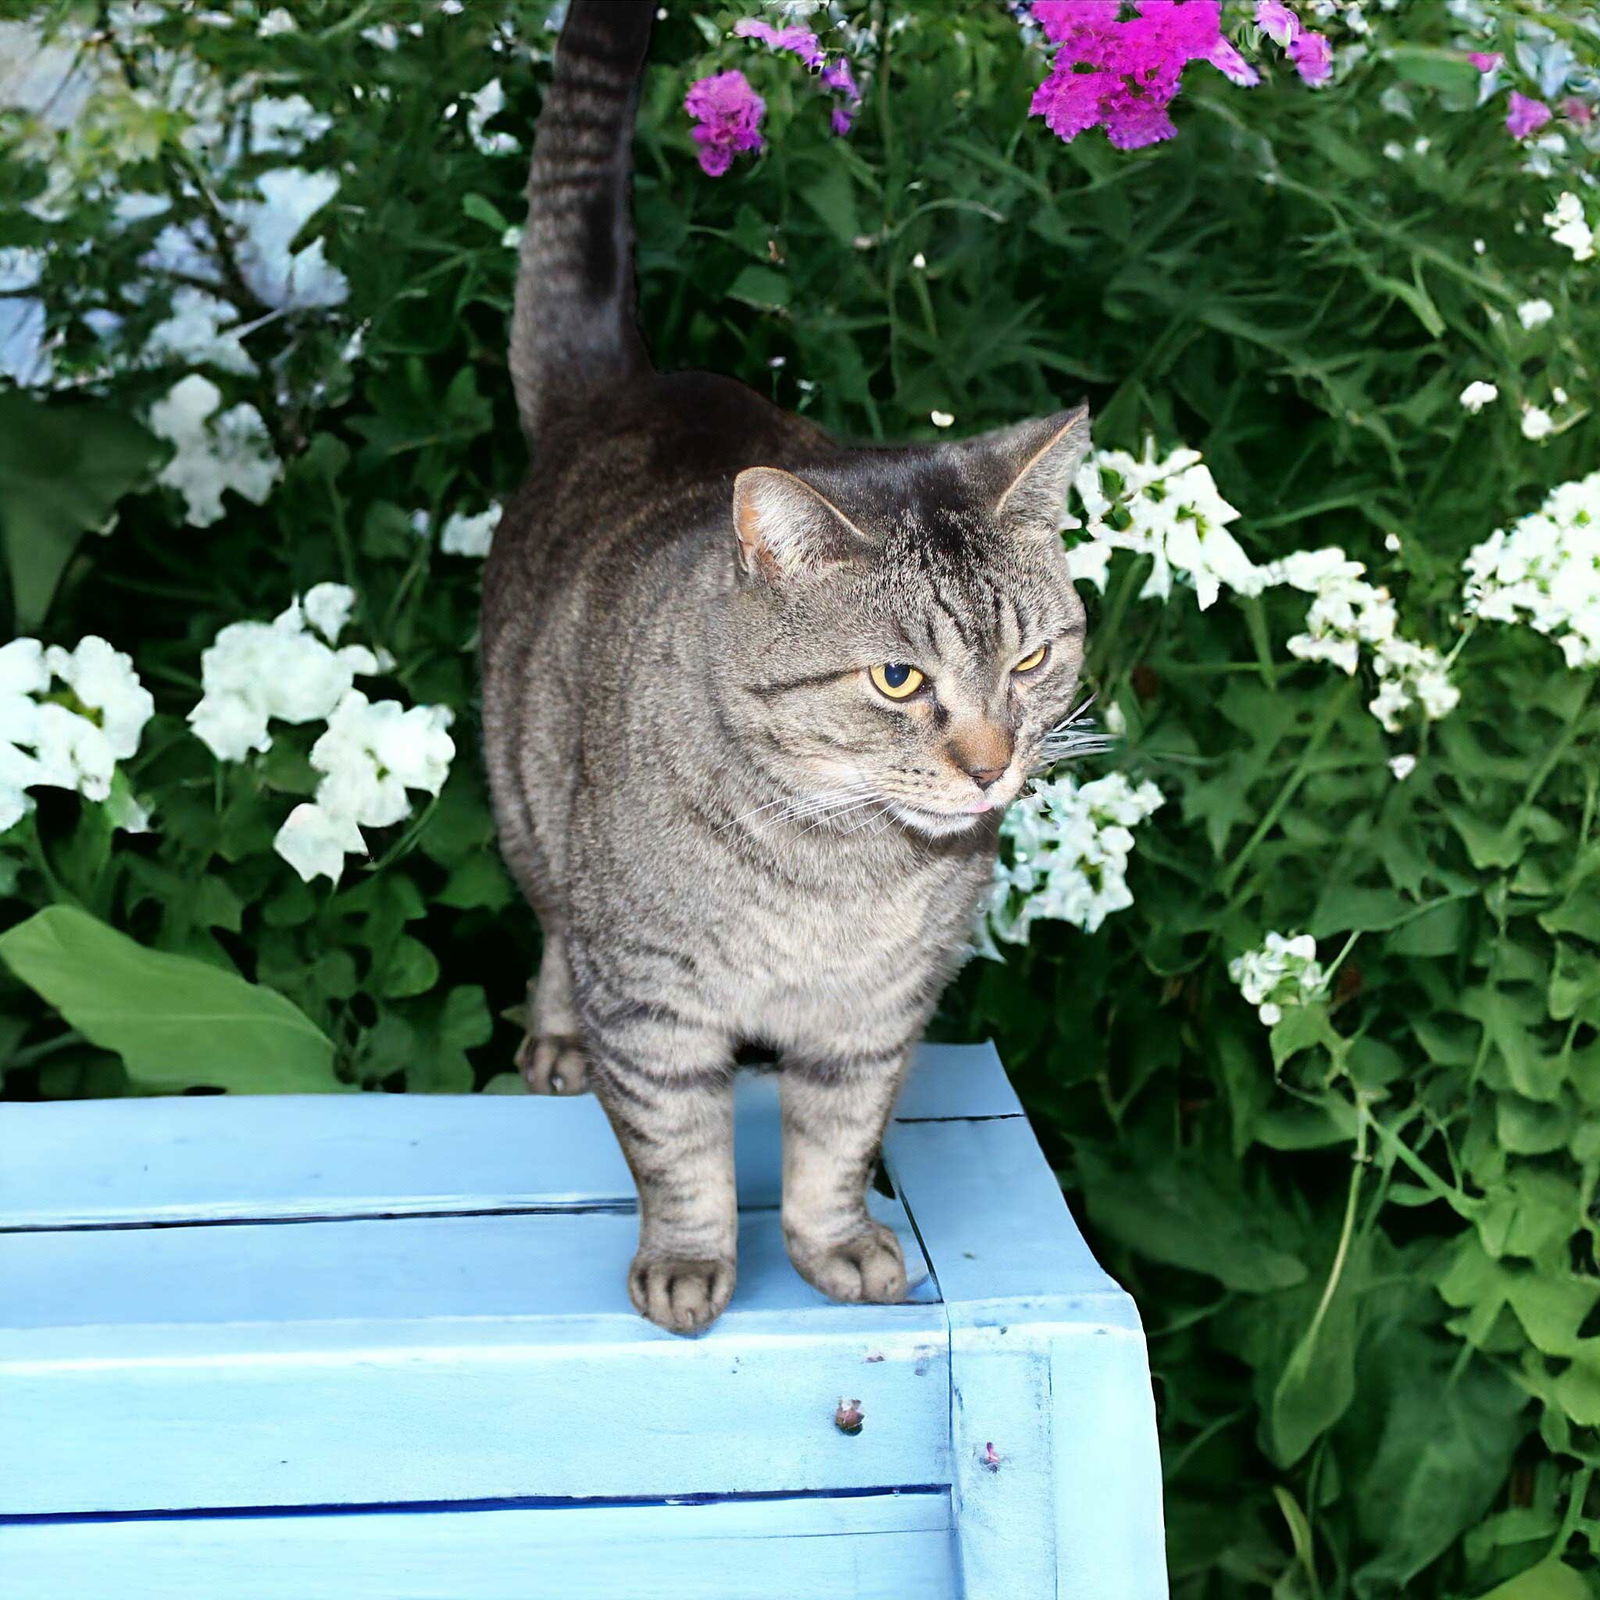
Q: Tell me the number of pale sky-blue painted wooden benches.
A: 1